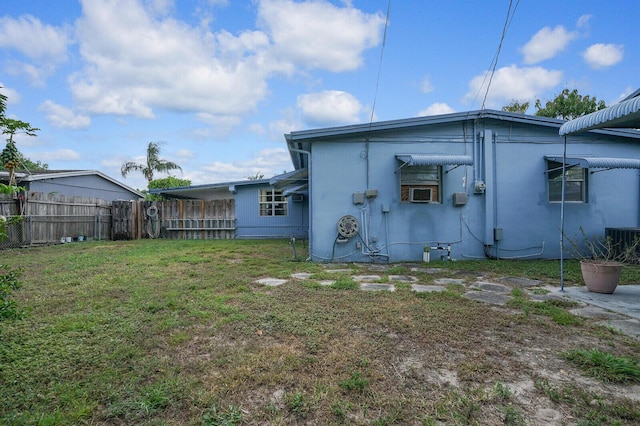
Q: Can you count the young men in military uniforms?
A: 0